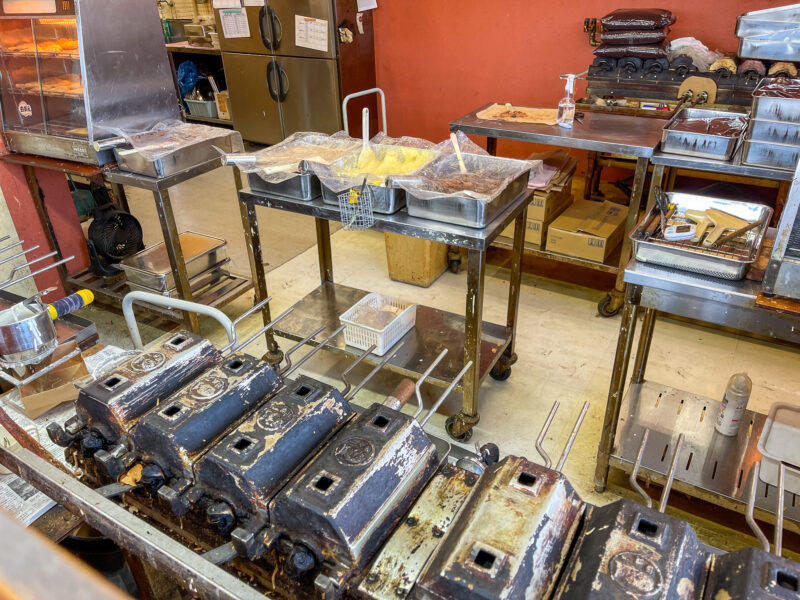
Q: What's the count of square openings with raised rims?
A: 12